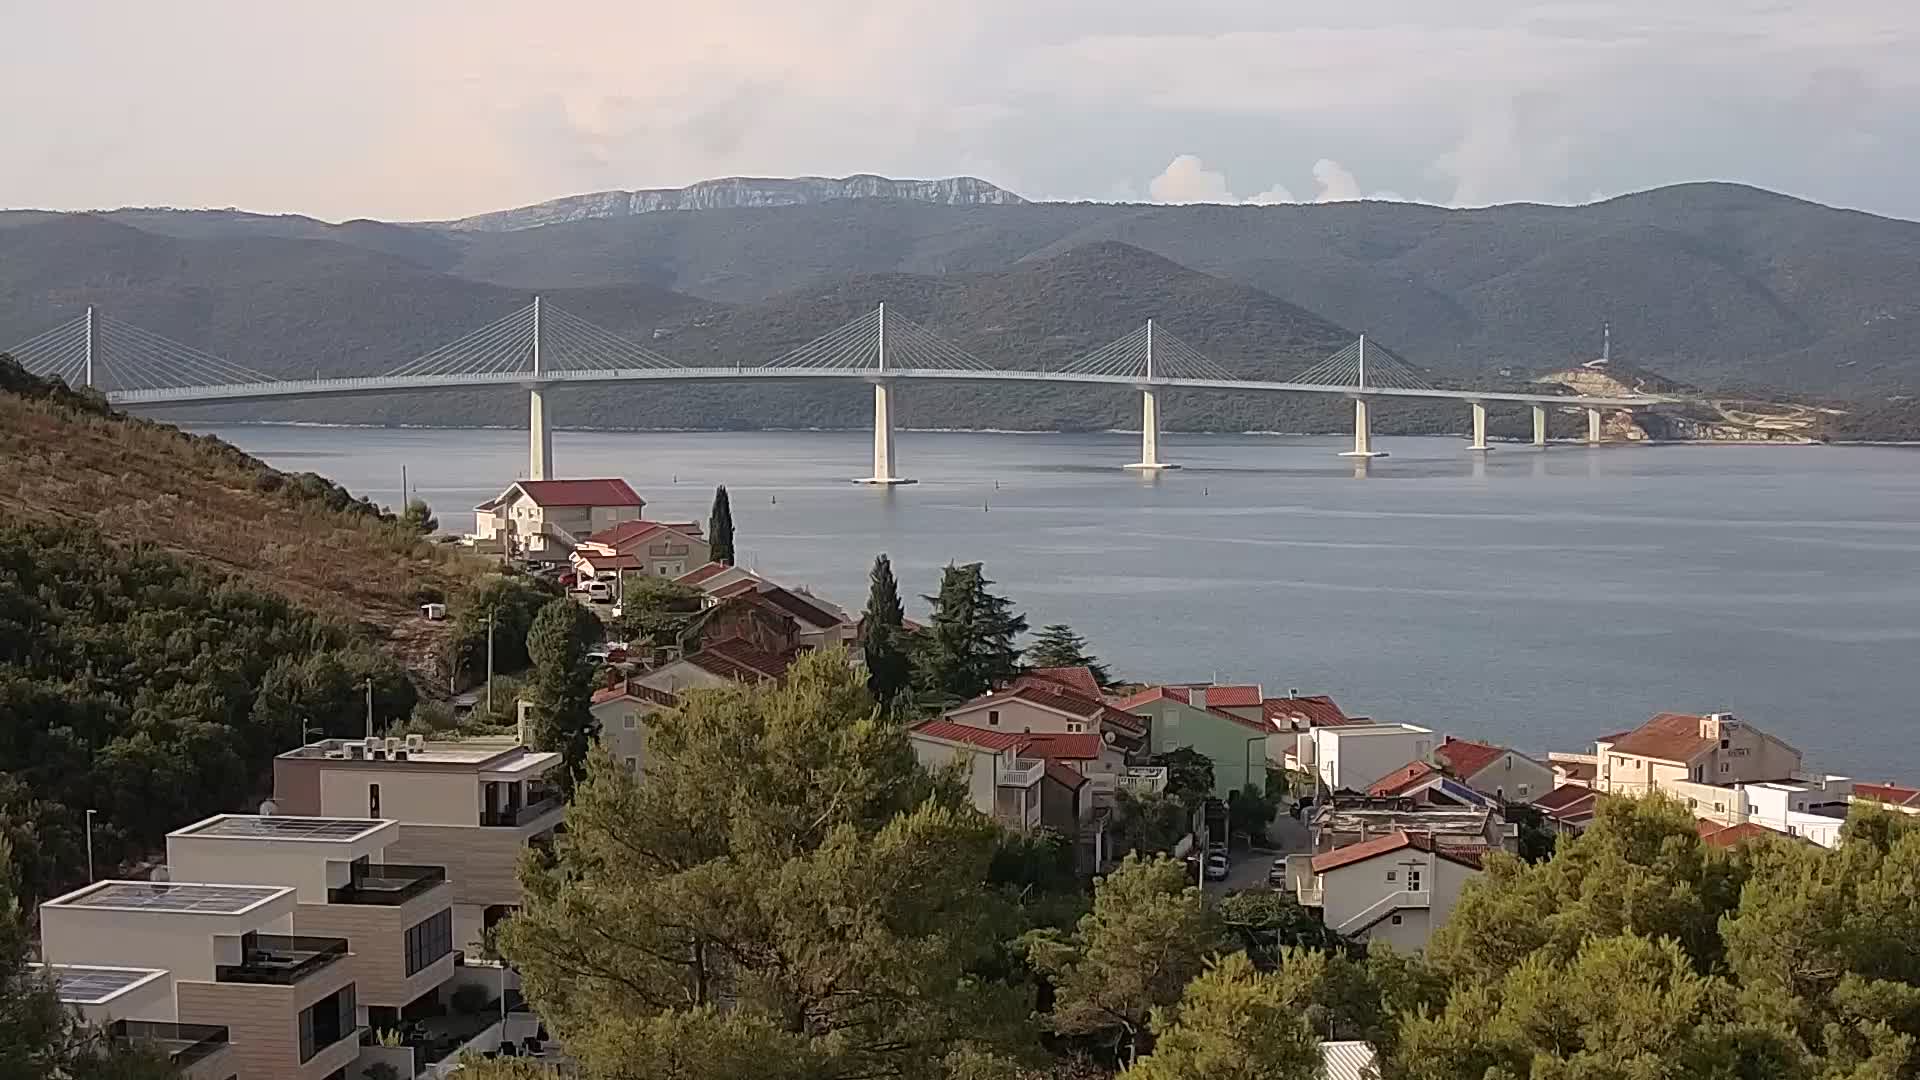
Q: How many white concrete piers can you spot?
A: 7